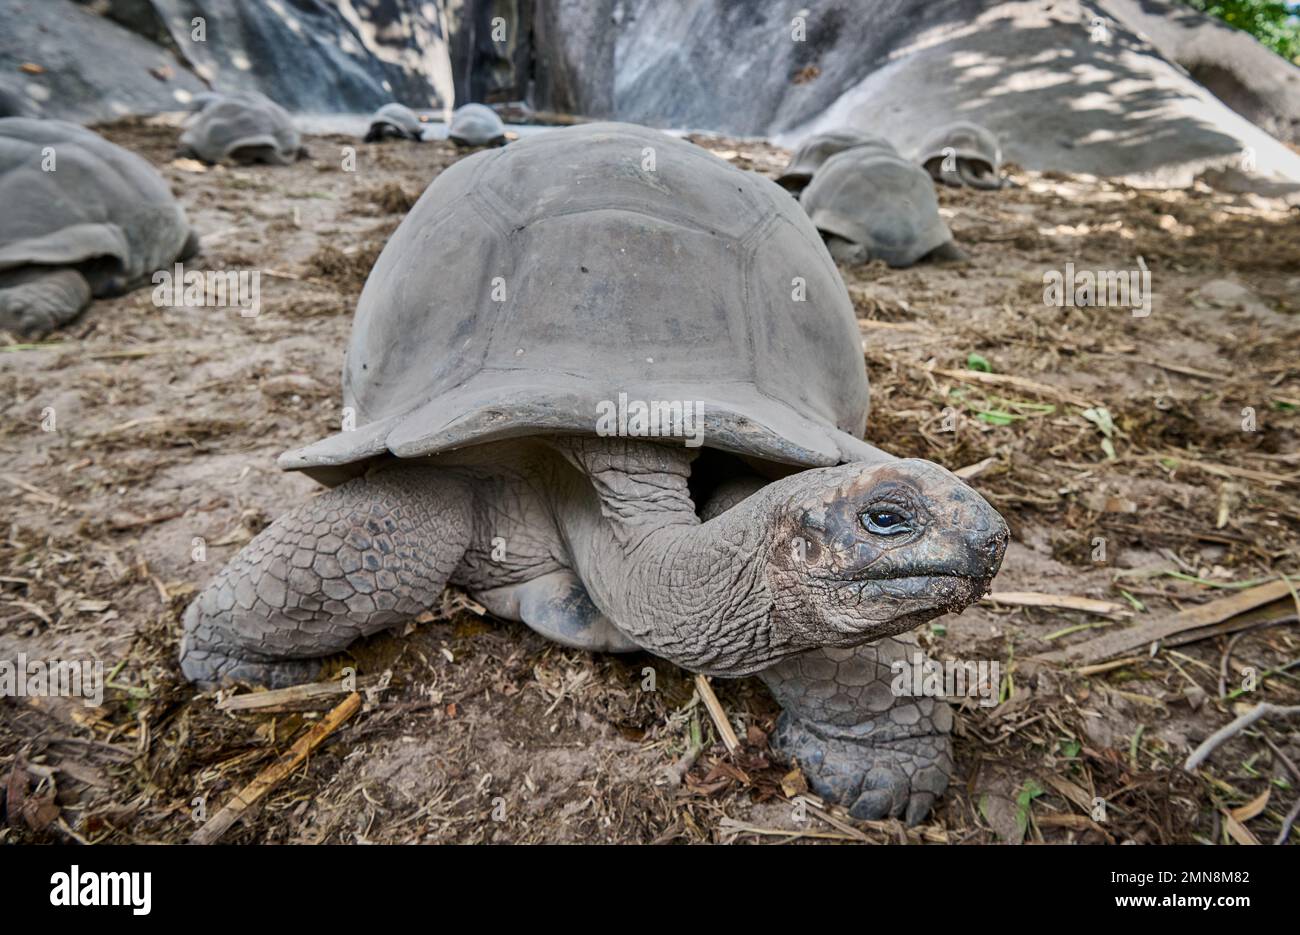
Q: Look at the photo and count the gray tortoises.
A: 8